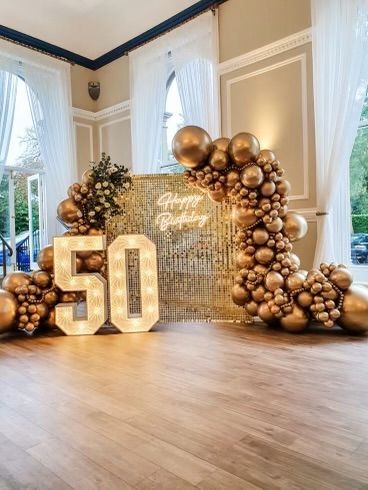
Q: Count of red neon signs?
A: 0